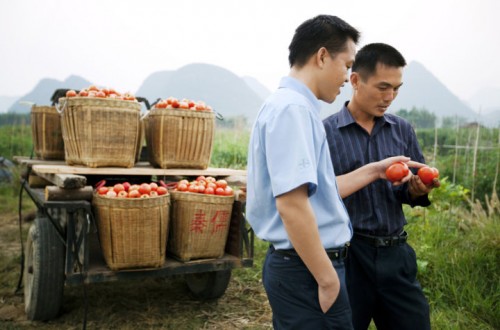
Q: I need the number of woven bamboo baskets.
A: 5